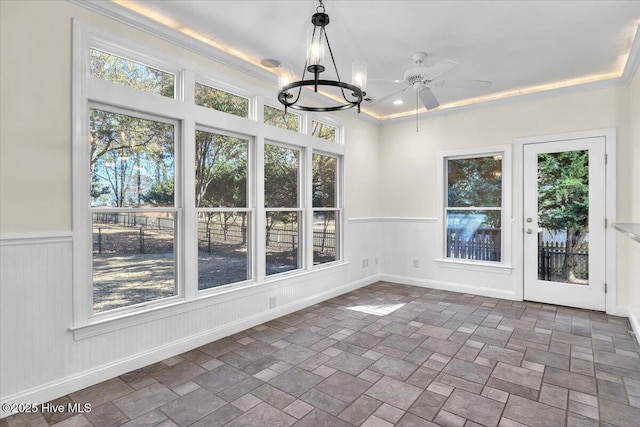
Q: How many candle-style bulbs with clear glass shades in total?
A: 3